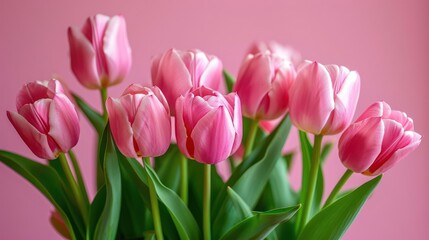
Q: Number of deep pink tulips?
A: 8